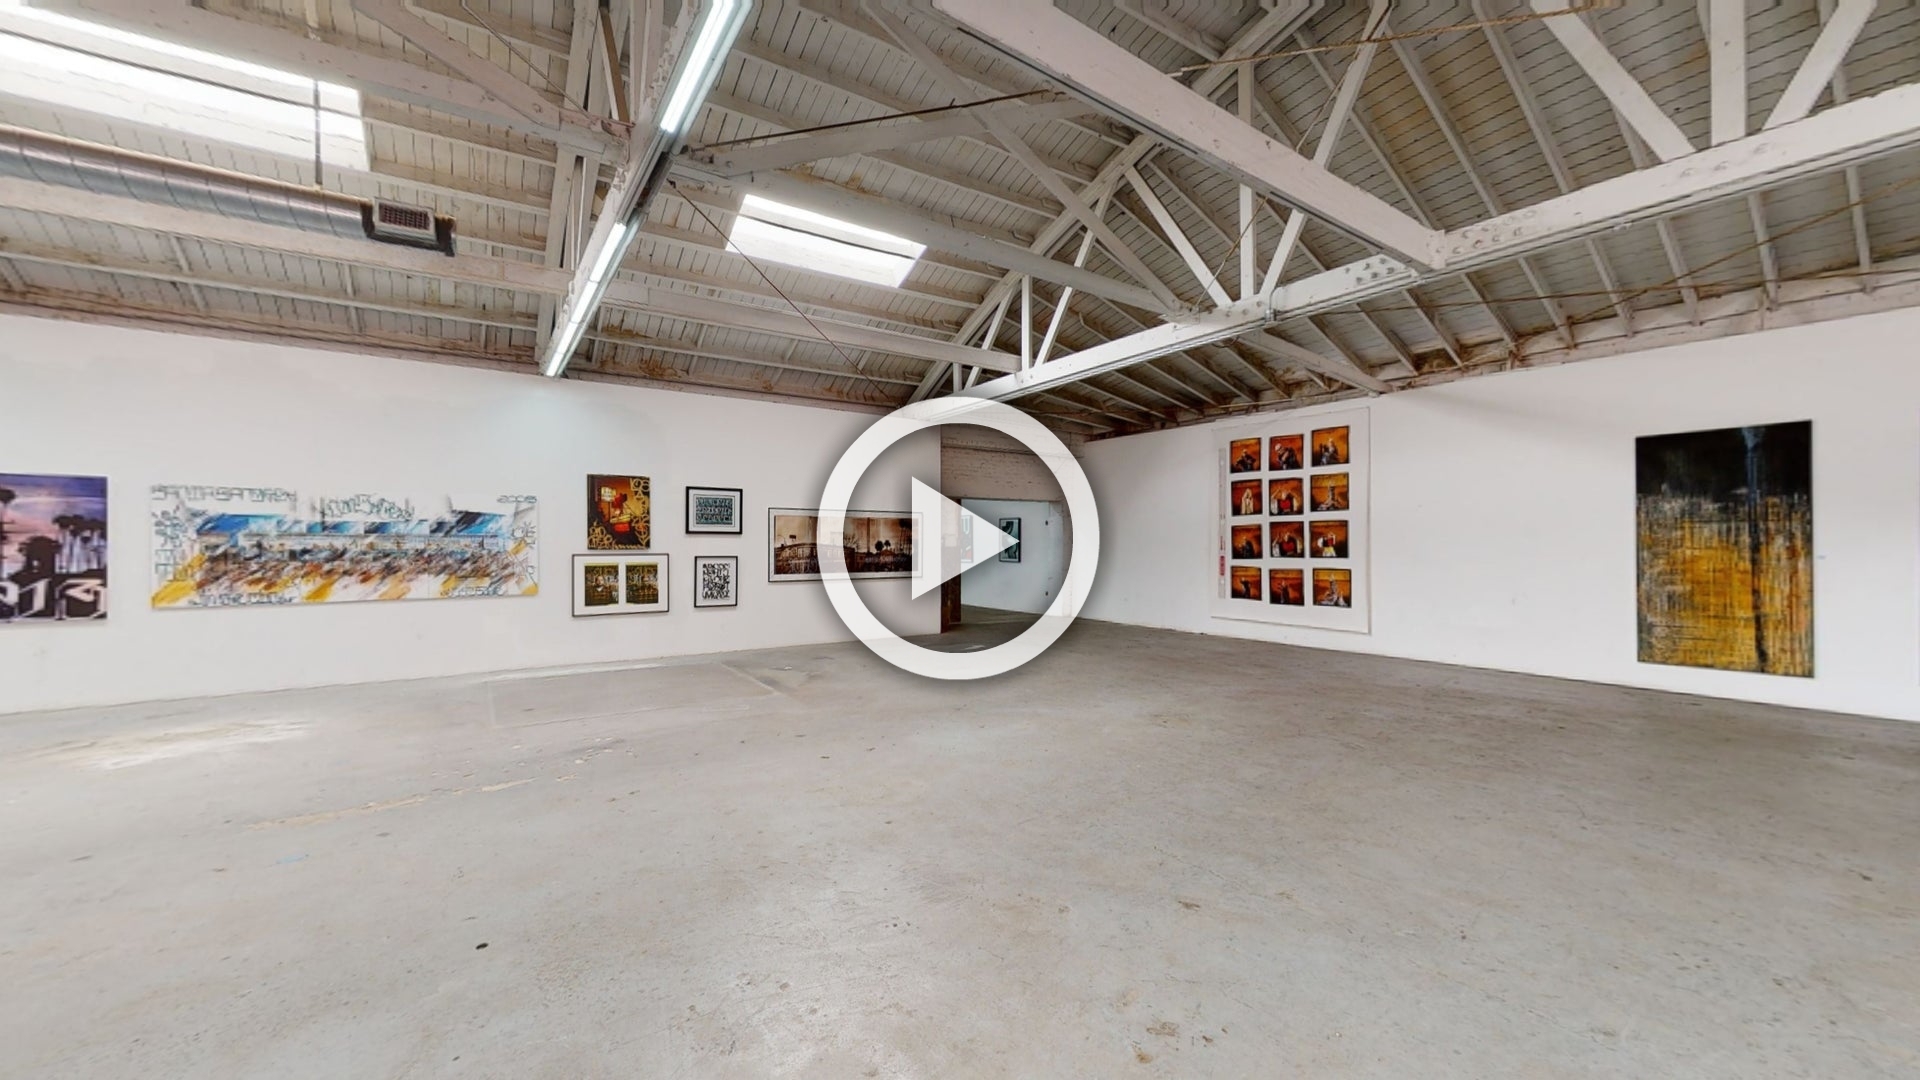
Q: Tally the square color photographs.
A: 12